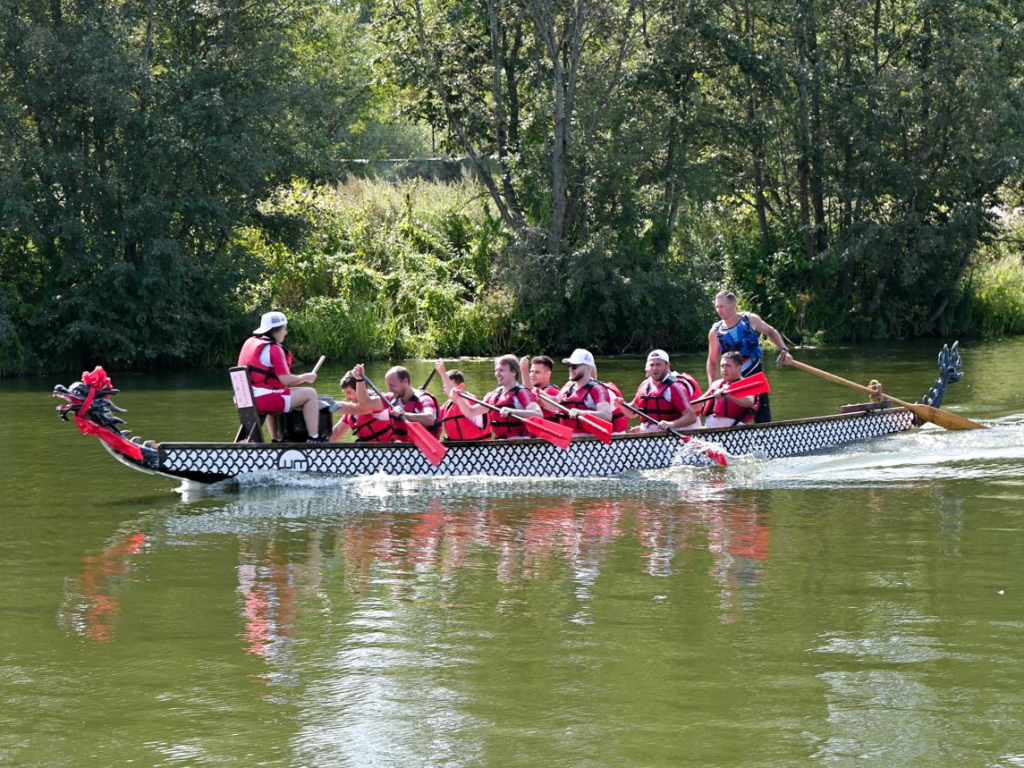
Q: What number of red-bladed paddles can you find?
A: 5